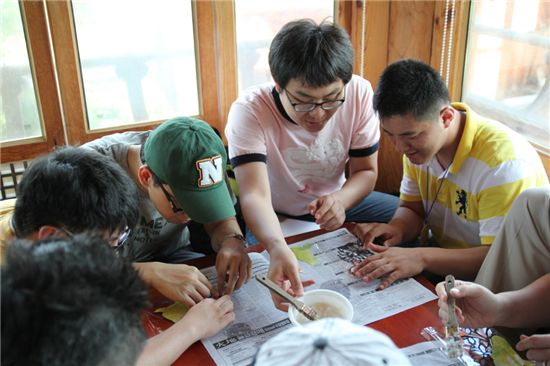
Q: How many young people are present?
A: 7